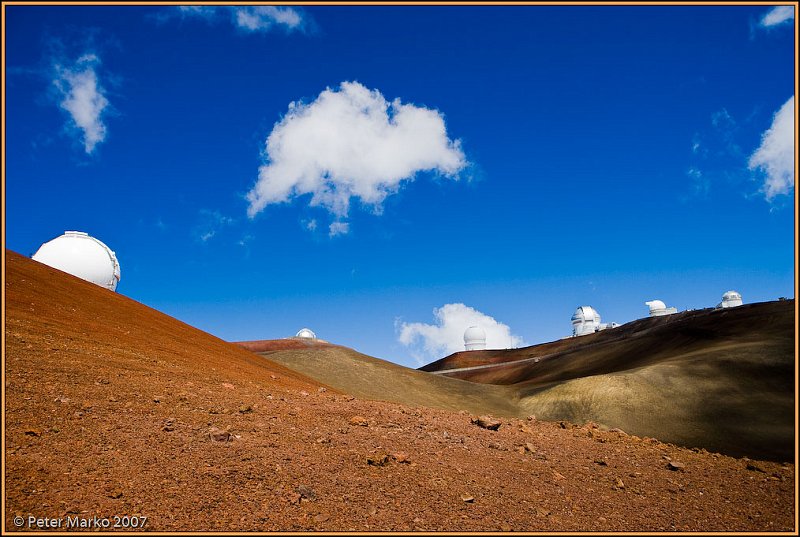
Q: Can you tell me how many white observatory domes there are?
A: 6